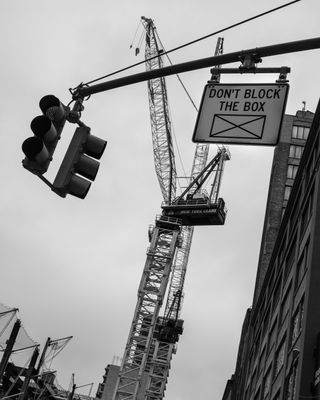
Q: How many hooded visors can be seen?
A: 6